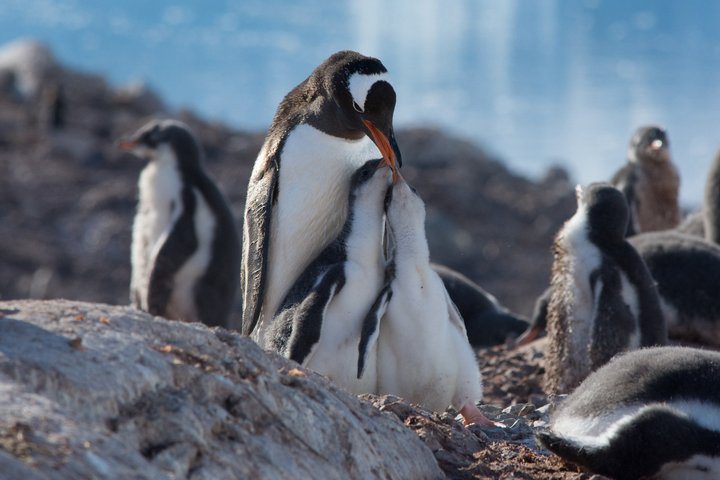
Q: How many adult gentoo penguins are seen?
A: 1